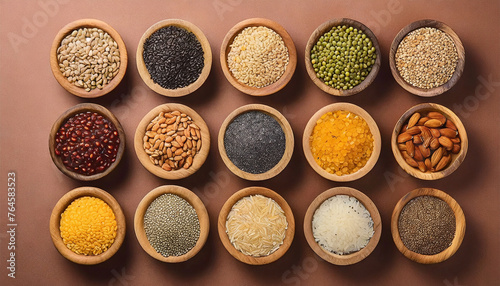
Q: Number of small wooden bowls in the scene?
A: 15